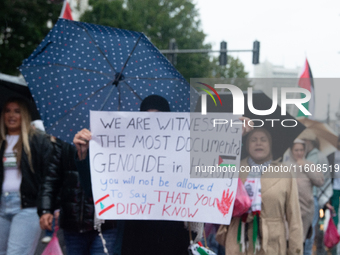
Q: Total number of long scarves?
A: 1